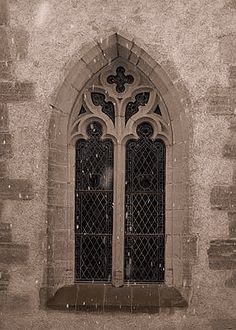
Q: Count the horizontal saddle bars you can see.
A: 4